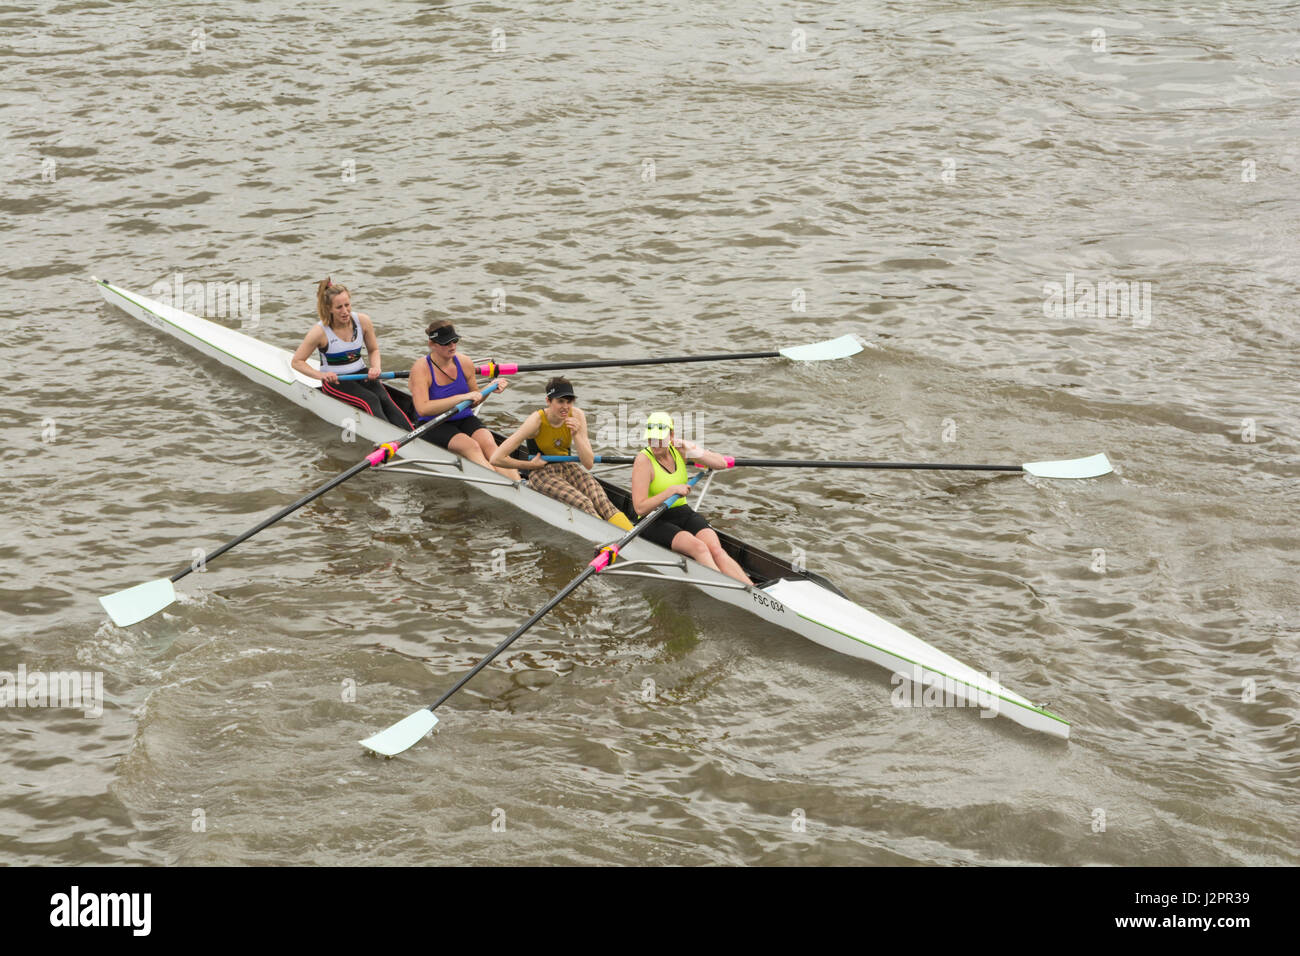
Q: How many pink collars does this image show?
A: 4